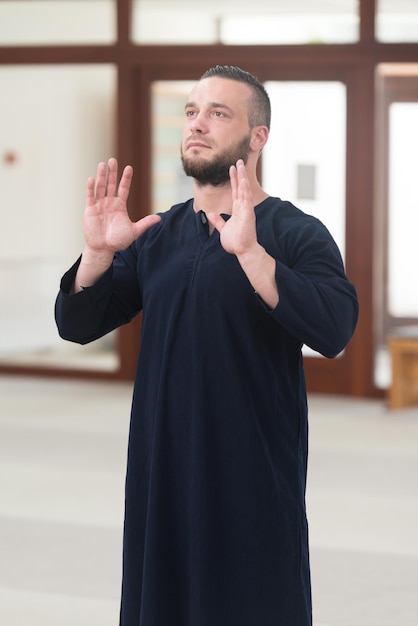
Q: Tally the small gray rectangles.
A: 1